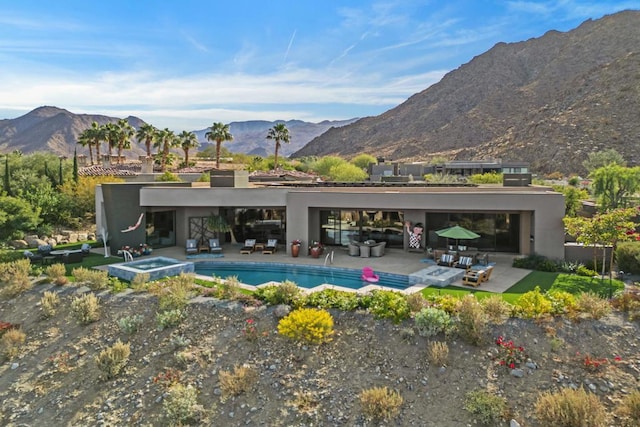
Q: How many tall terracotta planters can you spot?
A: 2